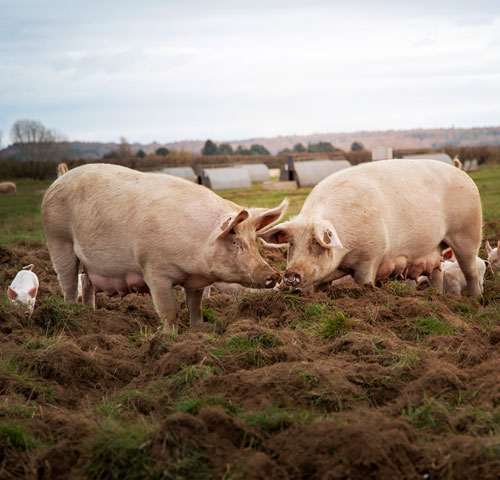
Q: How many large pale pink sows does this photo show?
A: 2